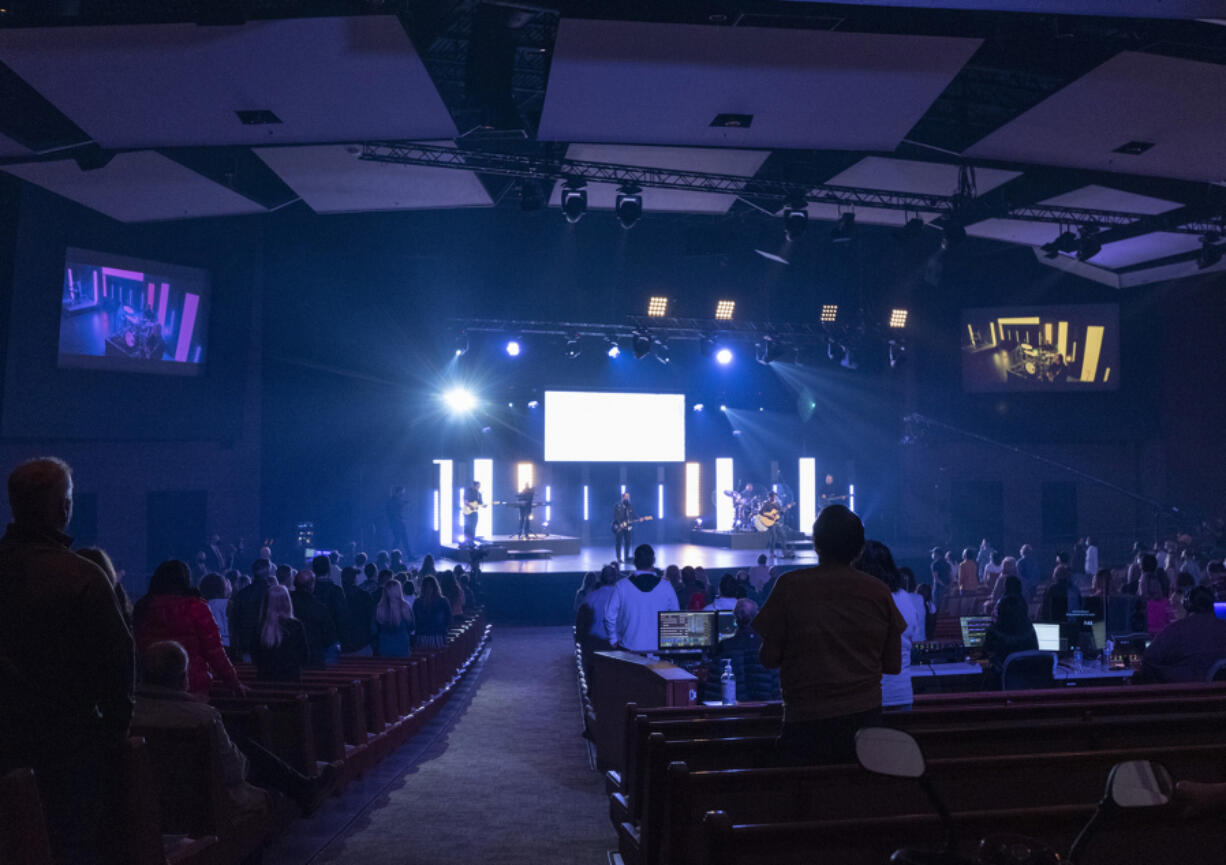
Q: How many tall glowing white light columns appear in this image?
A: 4